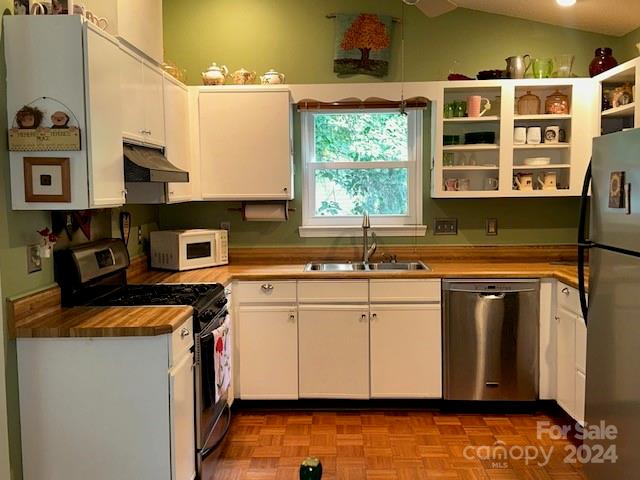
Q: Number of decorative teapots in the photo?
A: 3